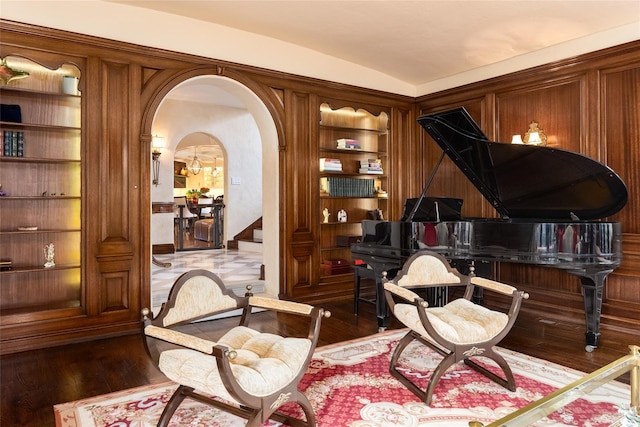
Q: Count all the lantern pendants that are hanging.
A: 2